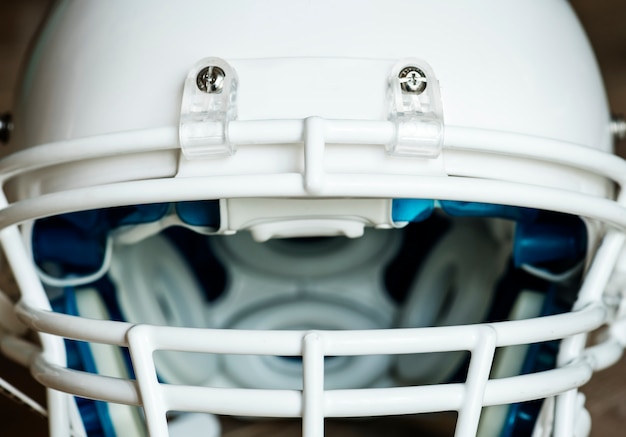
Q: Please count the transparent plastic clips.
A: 2